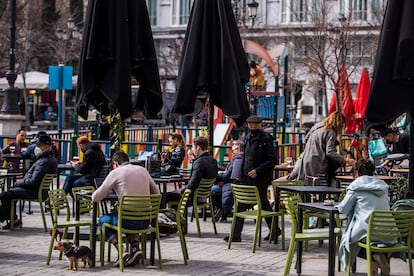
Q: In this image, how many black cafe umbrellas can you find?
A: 3